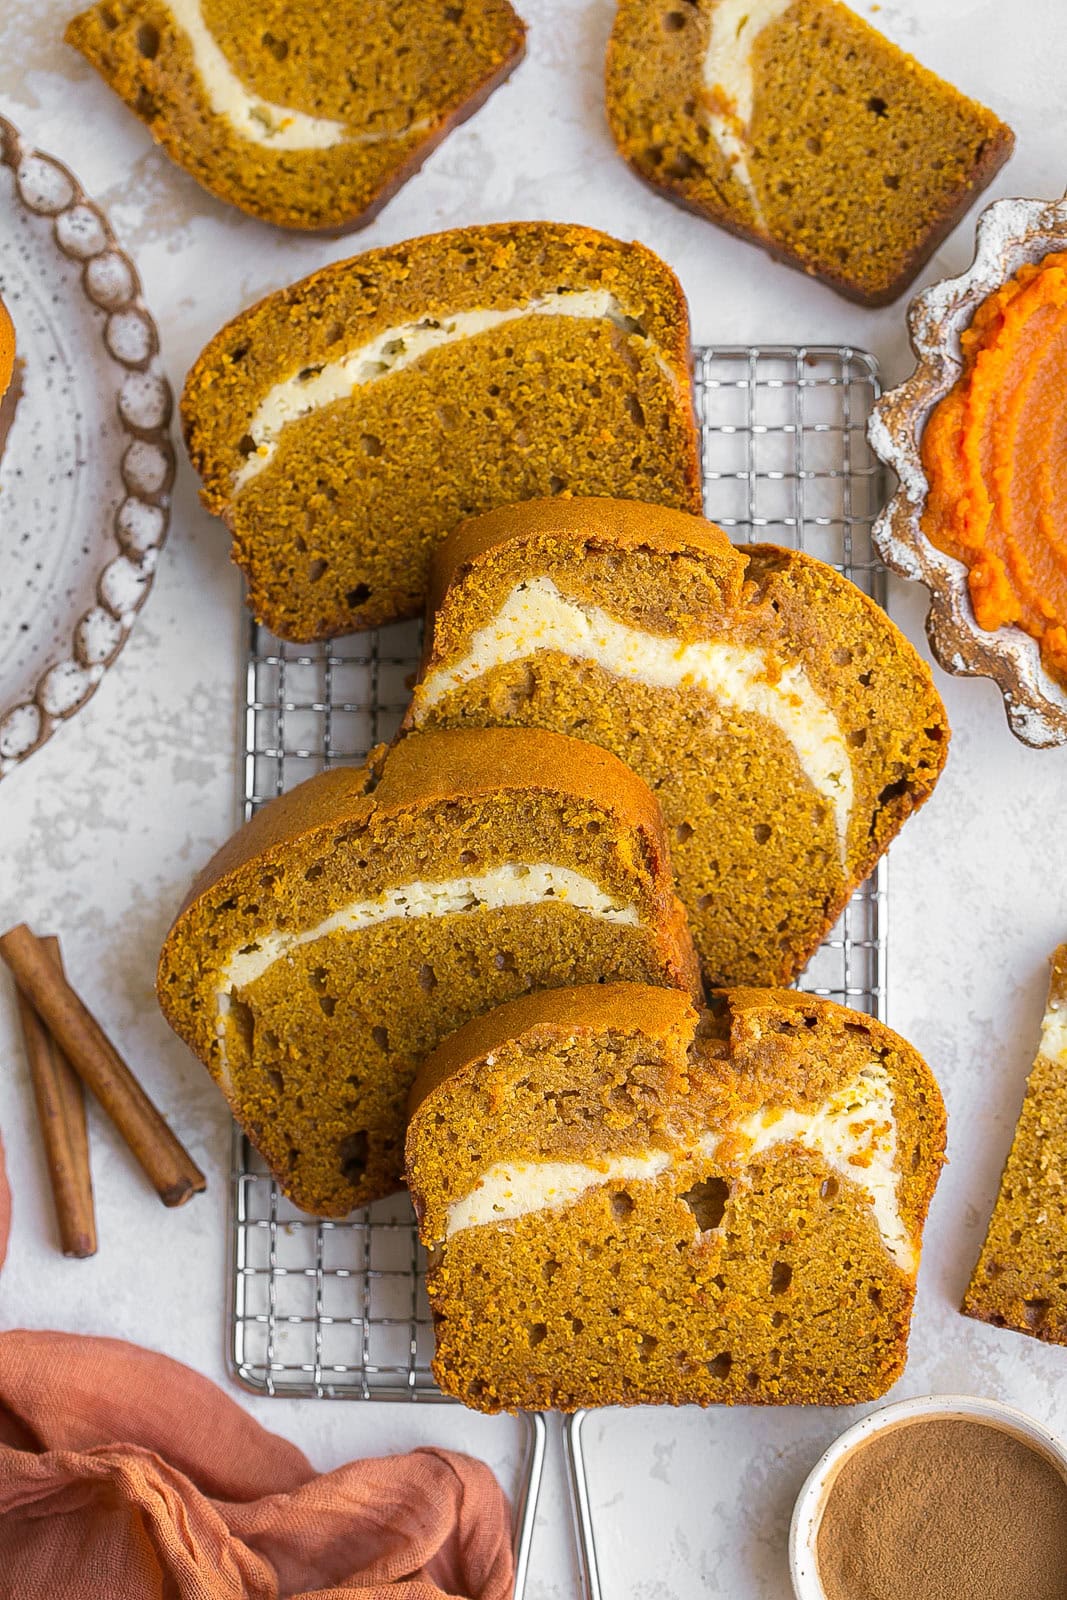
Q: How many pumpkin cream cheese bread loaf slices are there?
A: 7